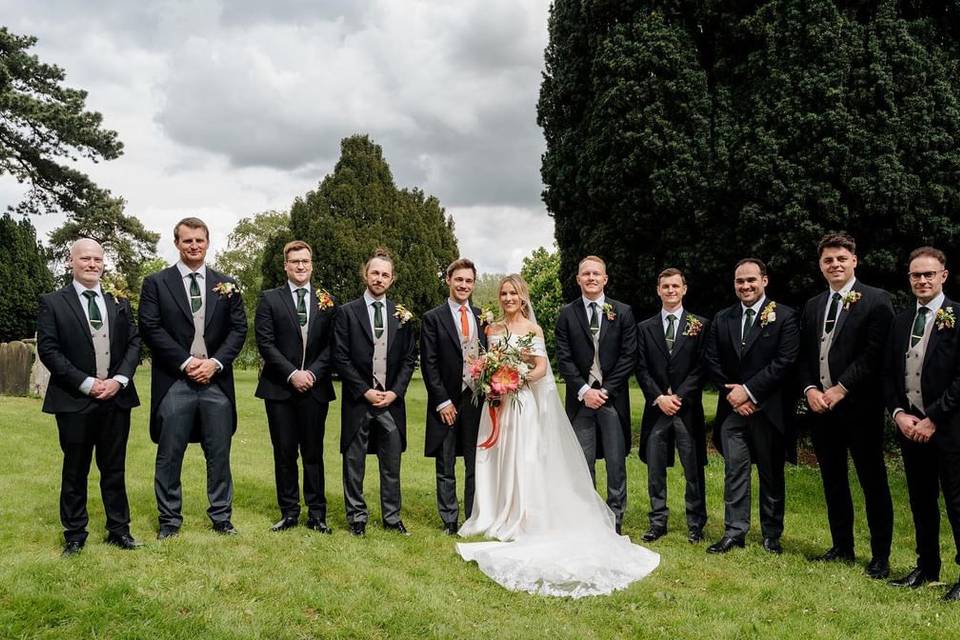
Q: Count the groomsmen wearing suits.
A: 9